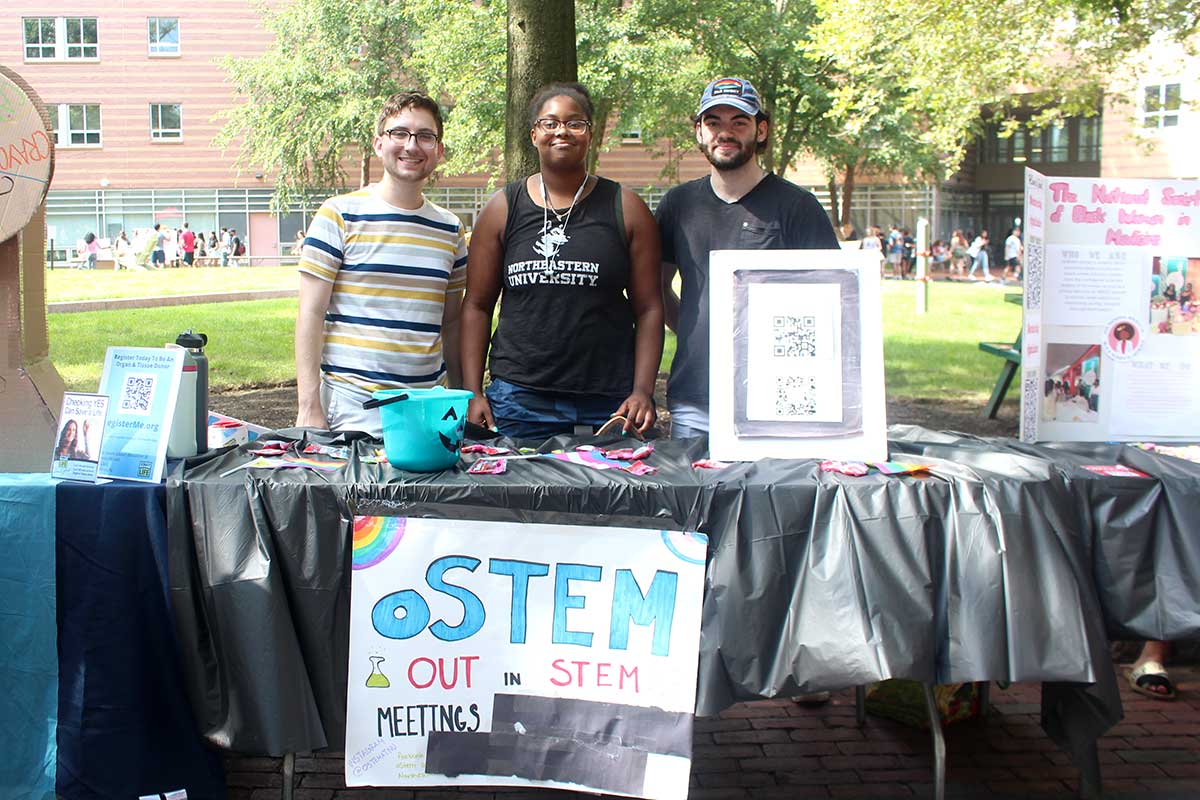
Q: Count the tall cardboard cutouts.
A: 1